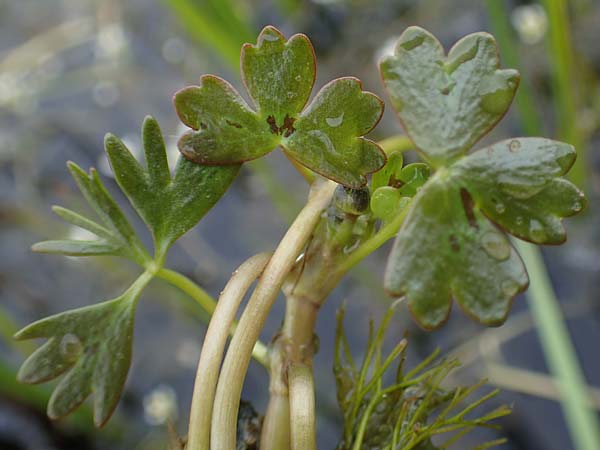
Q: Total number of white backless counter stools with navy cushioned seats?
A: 0